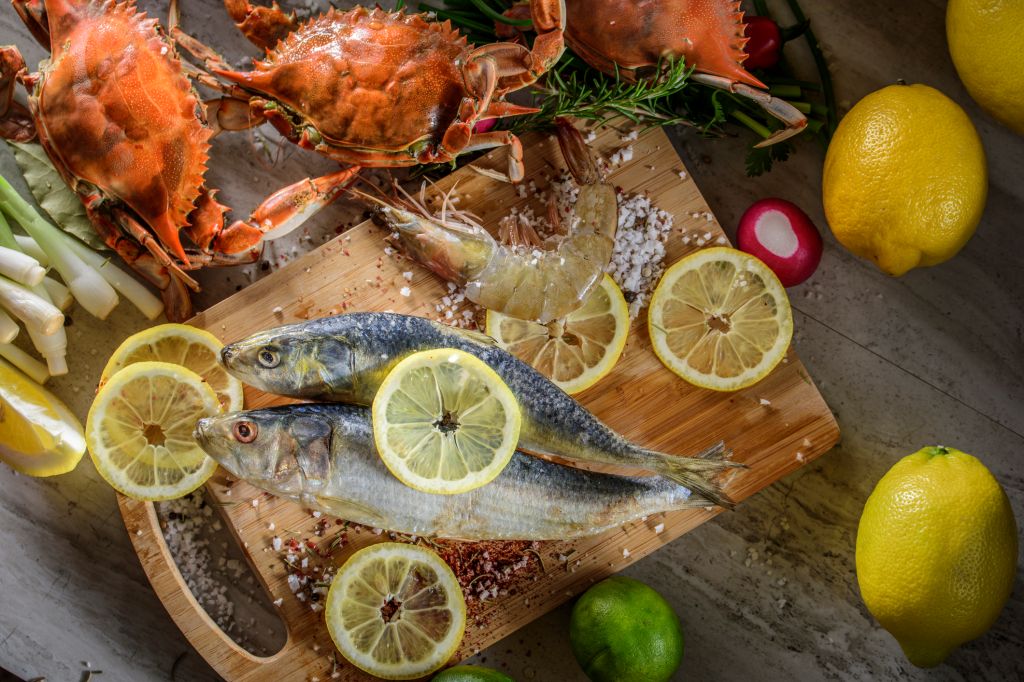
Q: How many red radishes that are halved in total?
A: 1